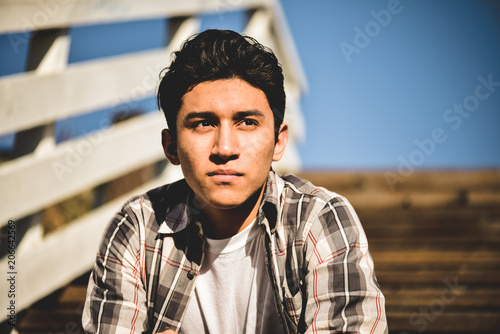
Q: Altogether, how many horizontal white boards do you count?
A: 4